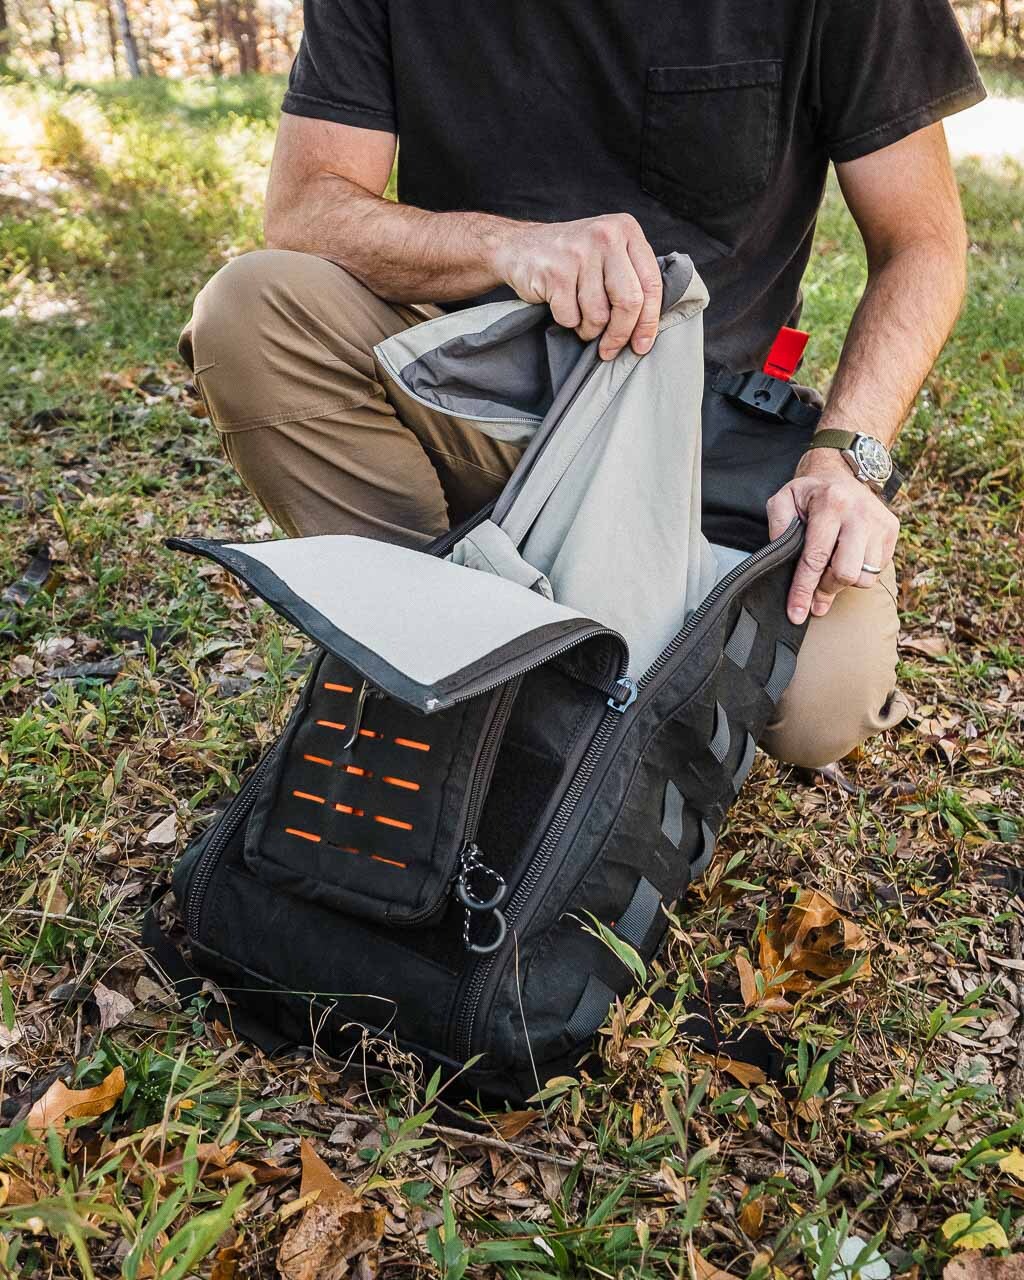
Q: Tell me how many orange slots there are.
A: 13